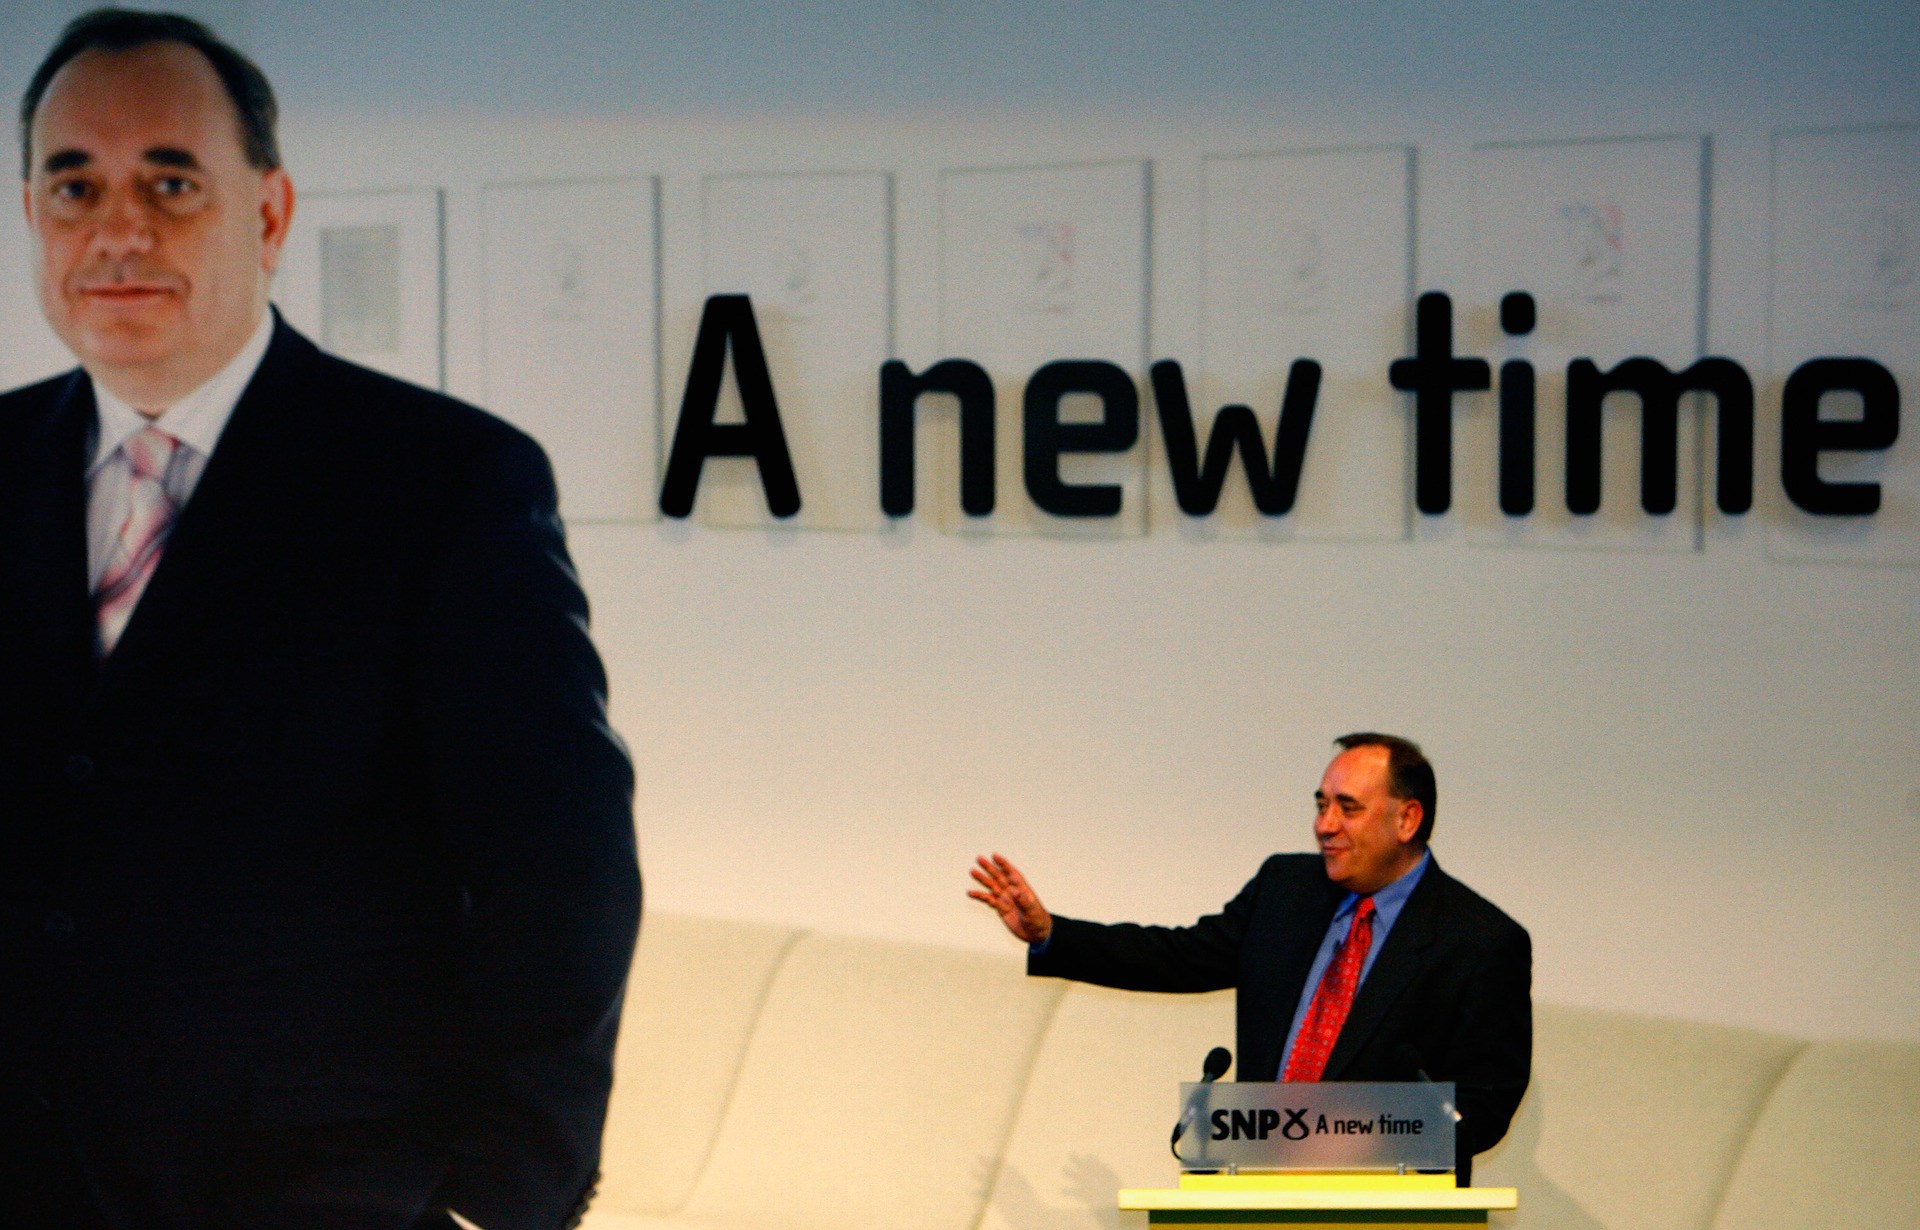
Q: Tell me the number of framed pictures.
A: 7